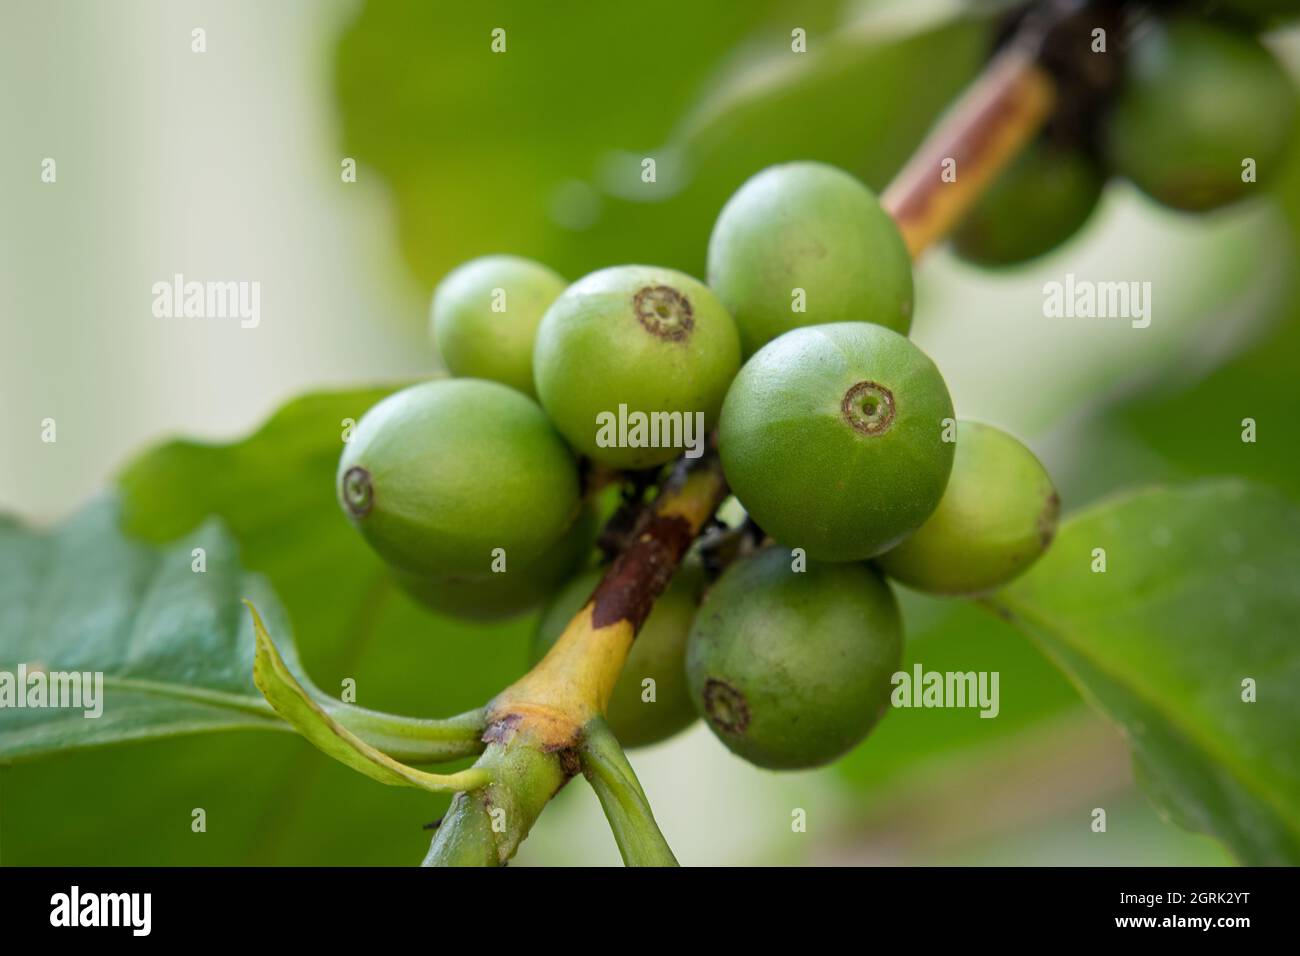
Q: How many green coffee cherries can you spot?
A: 11